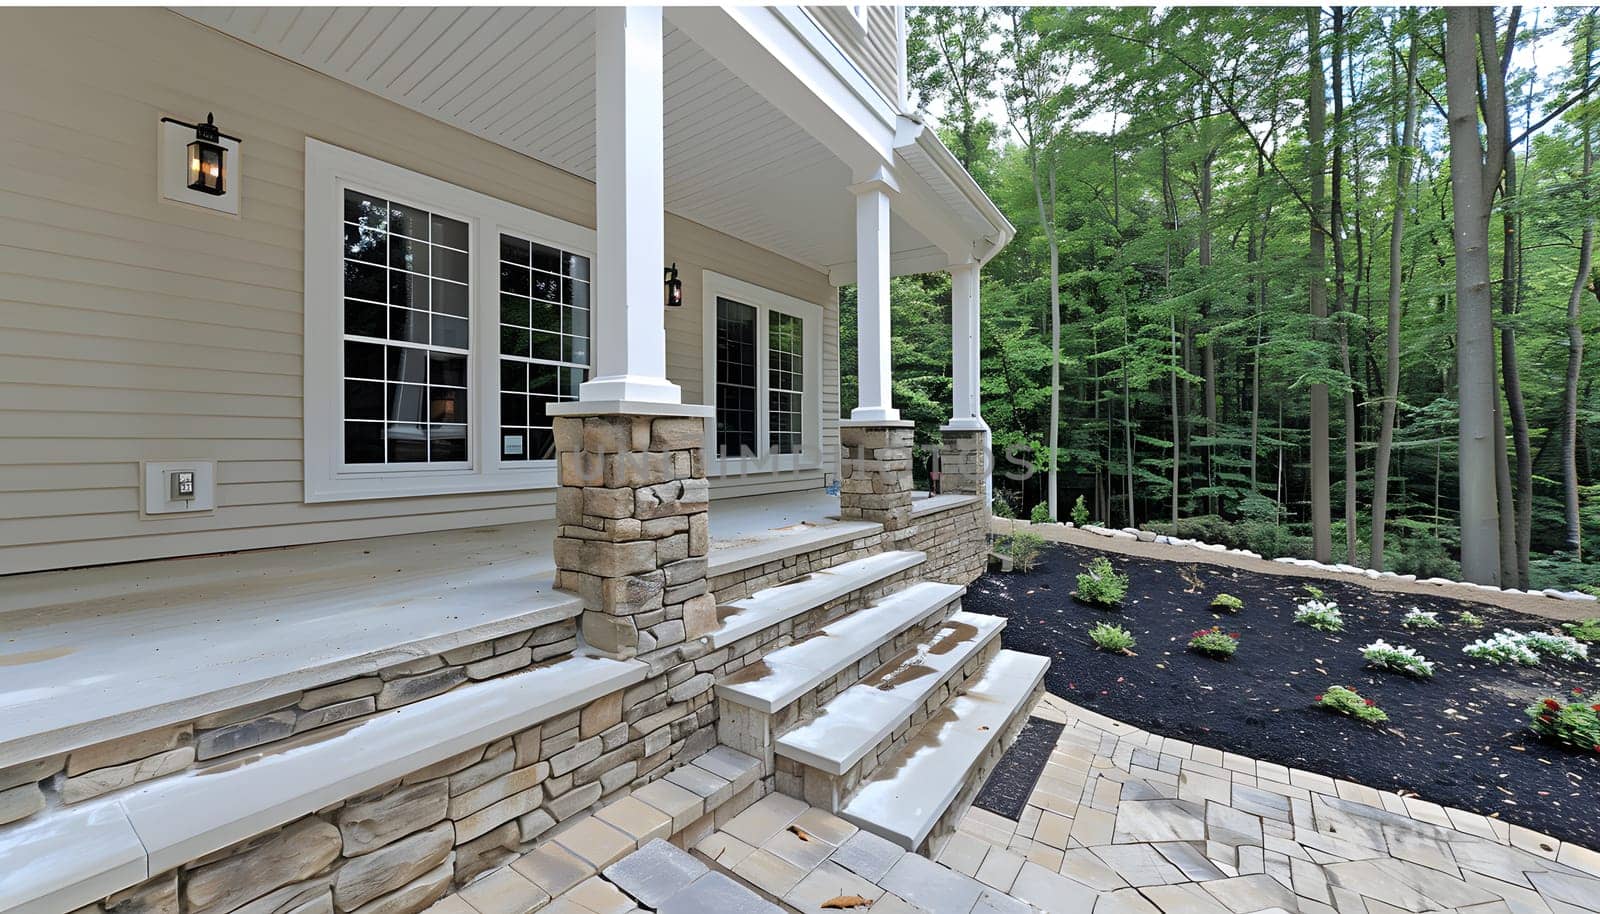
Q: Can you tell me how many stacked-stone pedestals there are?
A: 3